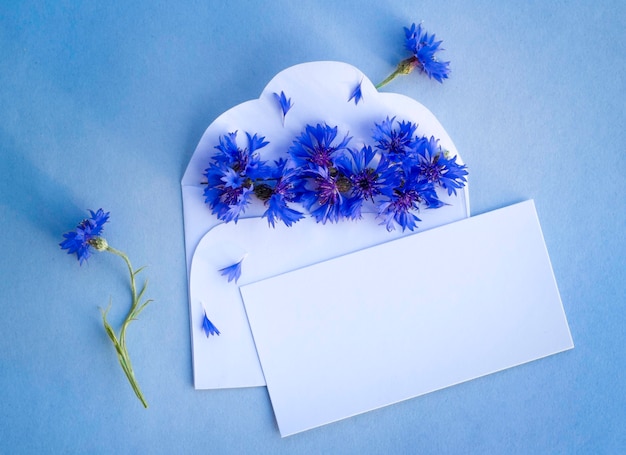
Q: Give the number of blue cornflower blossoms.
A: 11